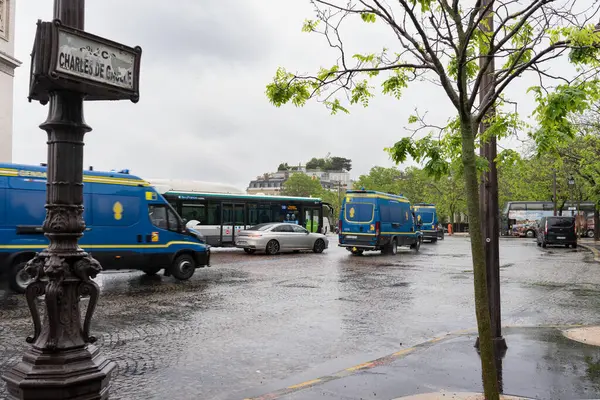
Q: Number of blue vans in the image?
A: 3